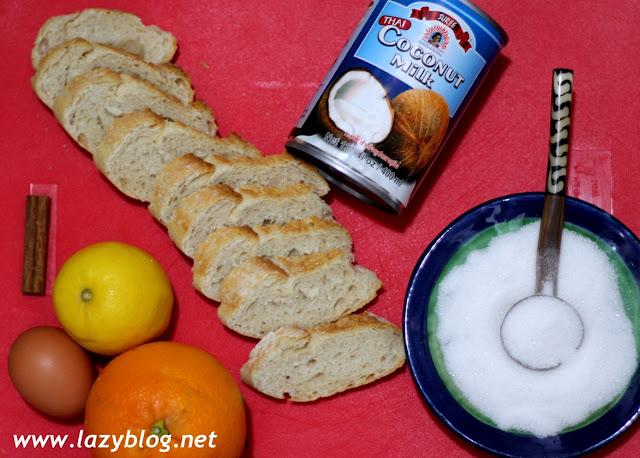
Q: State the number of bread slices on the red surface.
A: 9